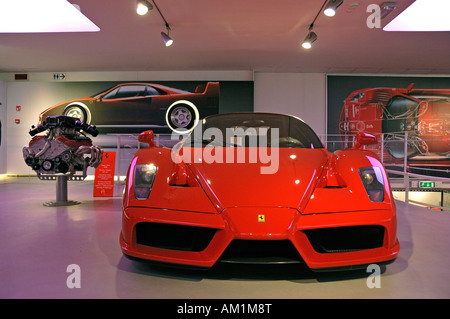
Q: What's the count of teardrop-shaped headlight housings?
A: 2